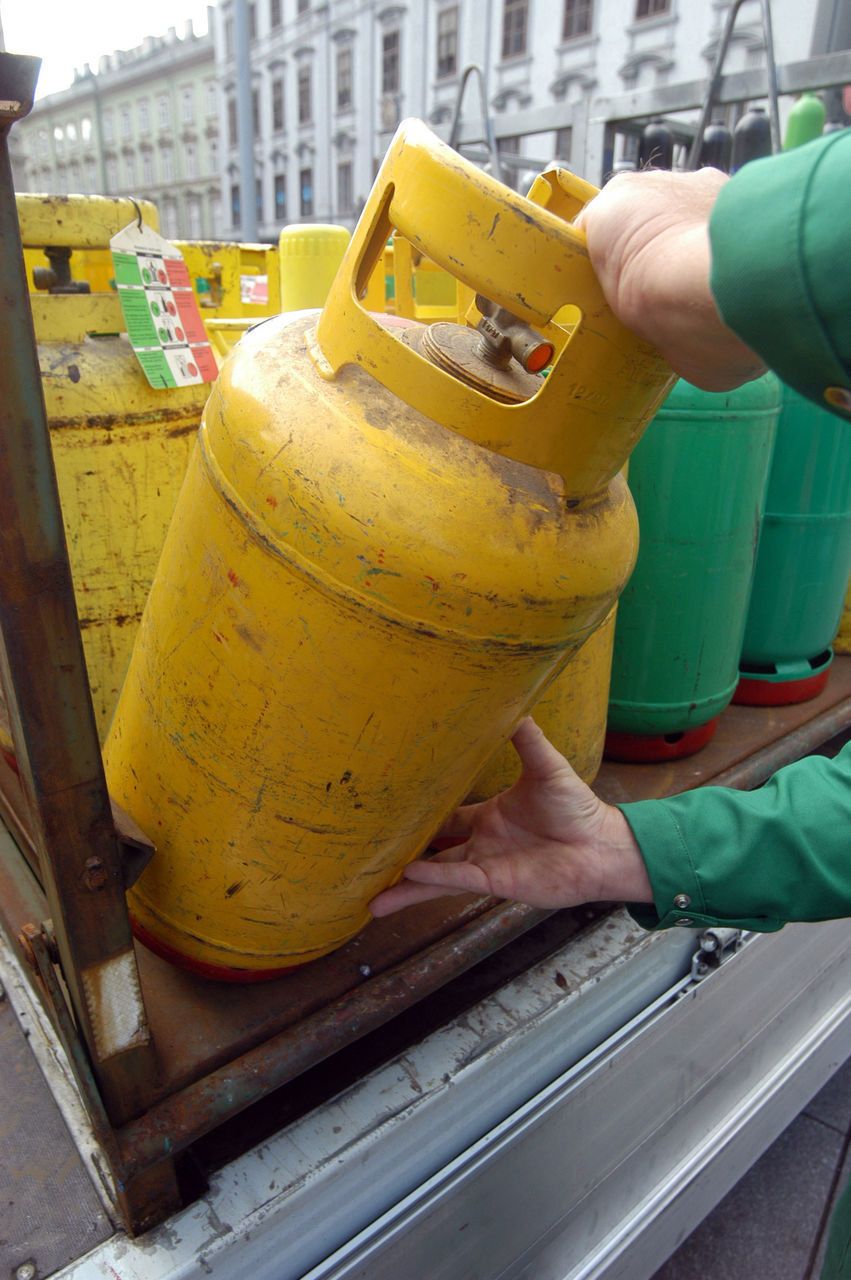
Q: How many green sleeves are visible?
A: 2